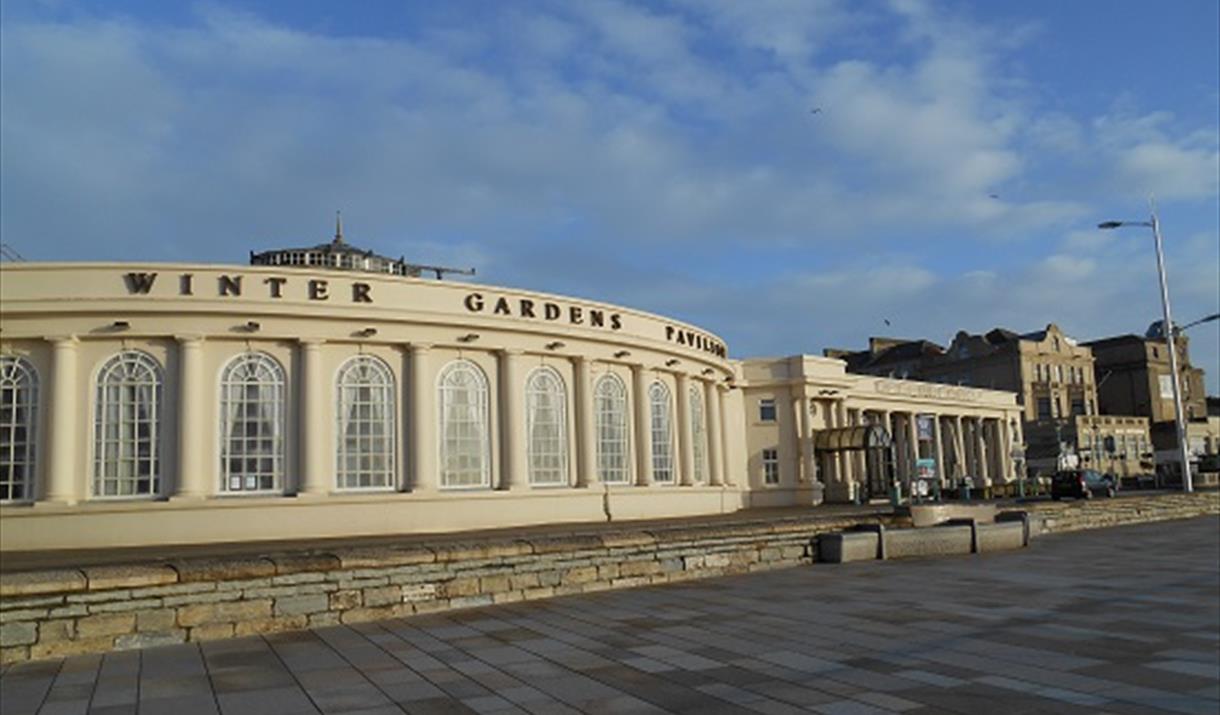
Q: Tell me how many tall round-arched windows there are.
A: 9